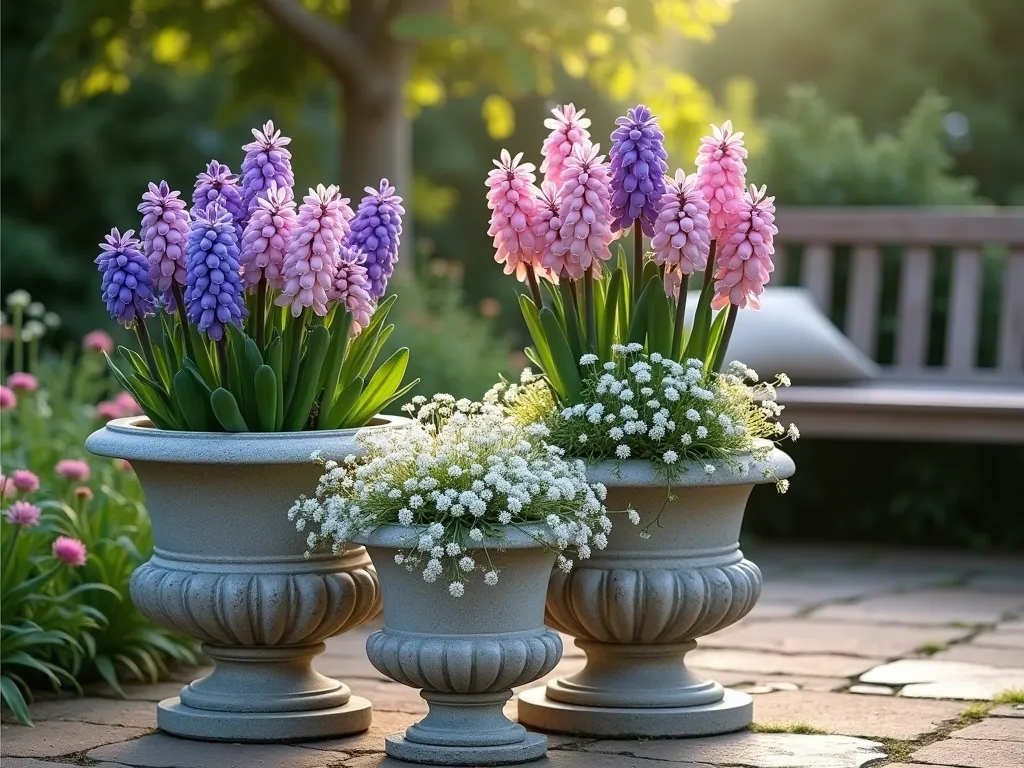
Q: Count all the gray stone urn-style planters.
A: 3